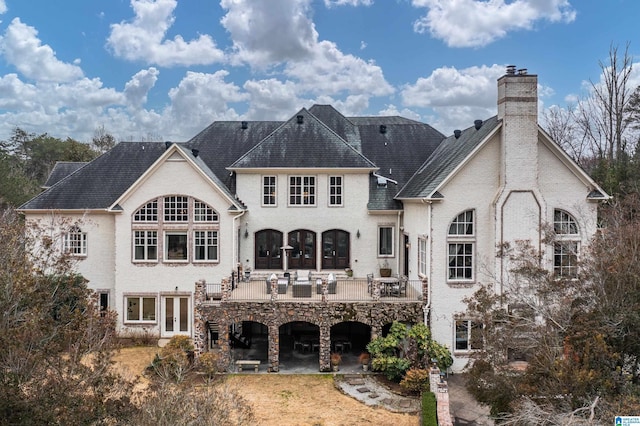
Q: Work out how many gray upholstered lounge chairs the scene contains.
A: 3